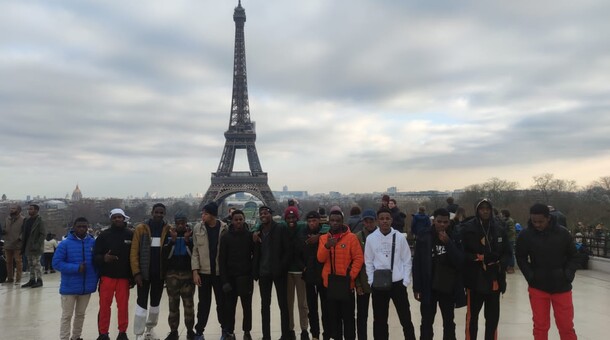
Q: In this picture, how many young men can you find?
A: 15